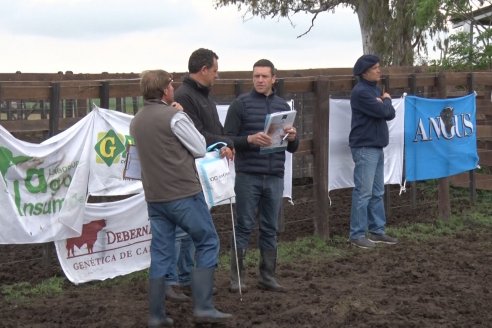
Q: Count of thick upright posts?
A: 2